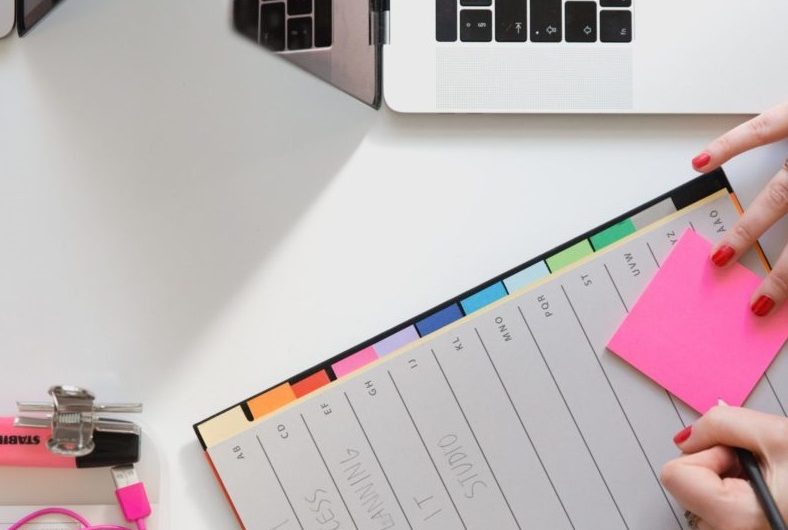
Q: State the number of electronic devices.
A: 2